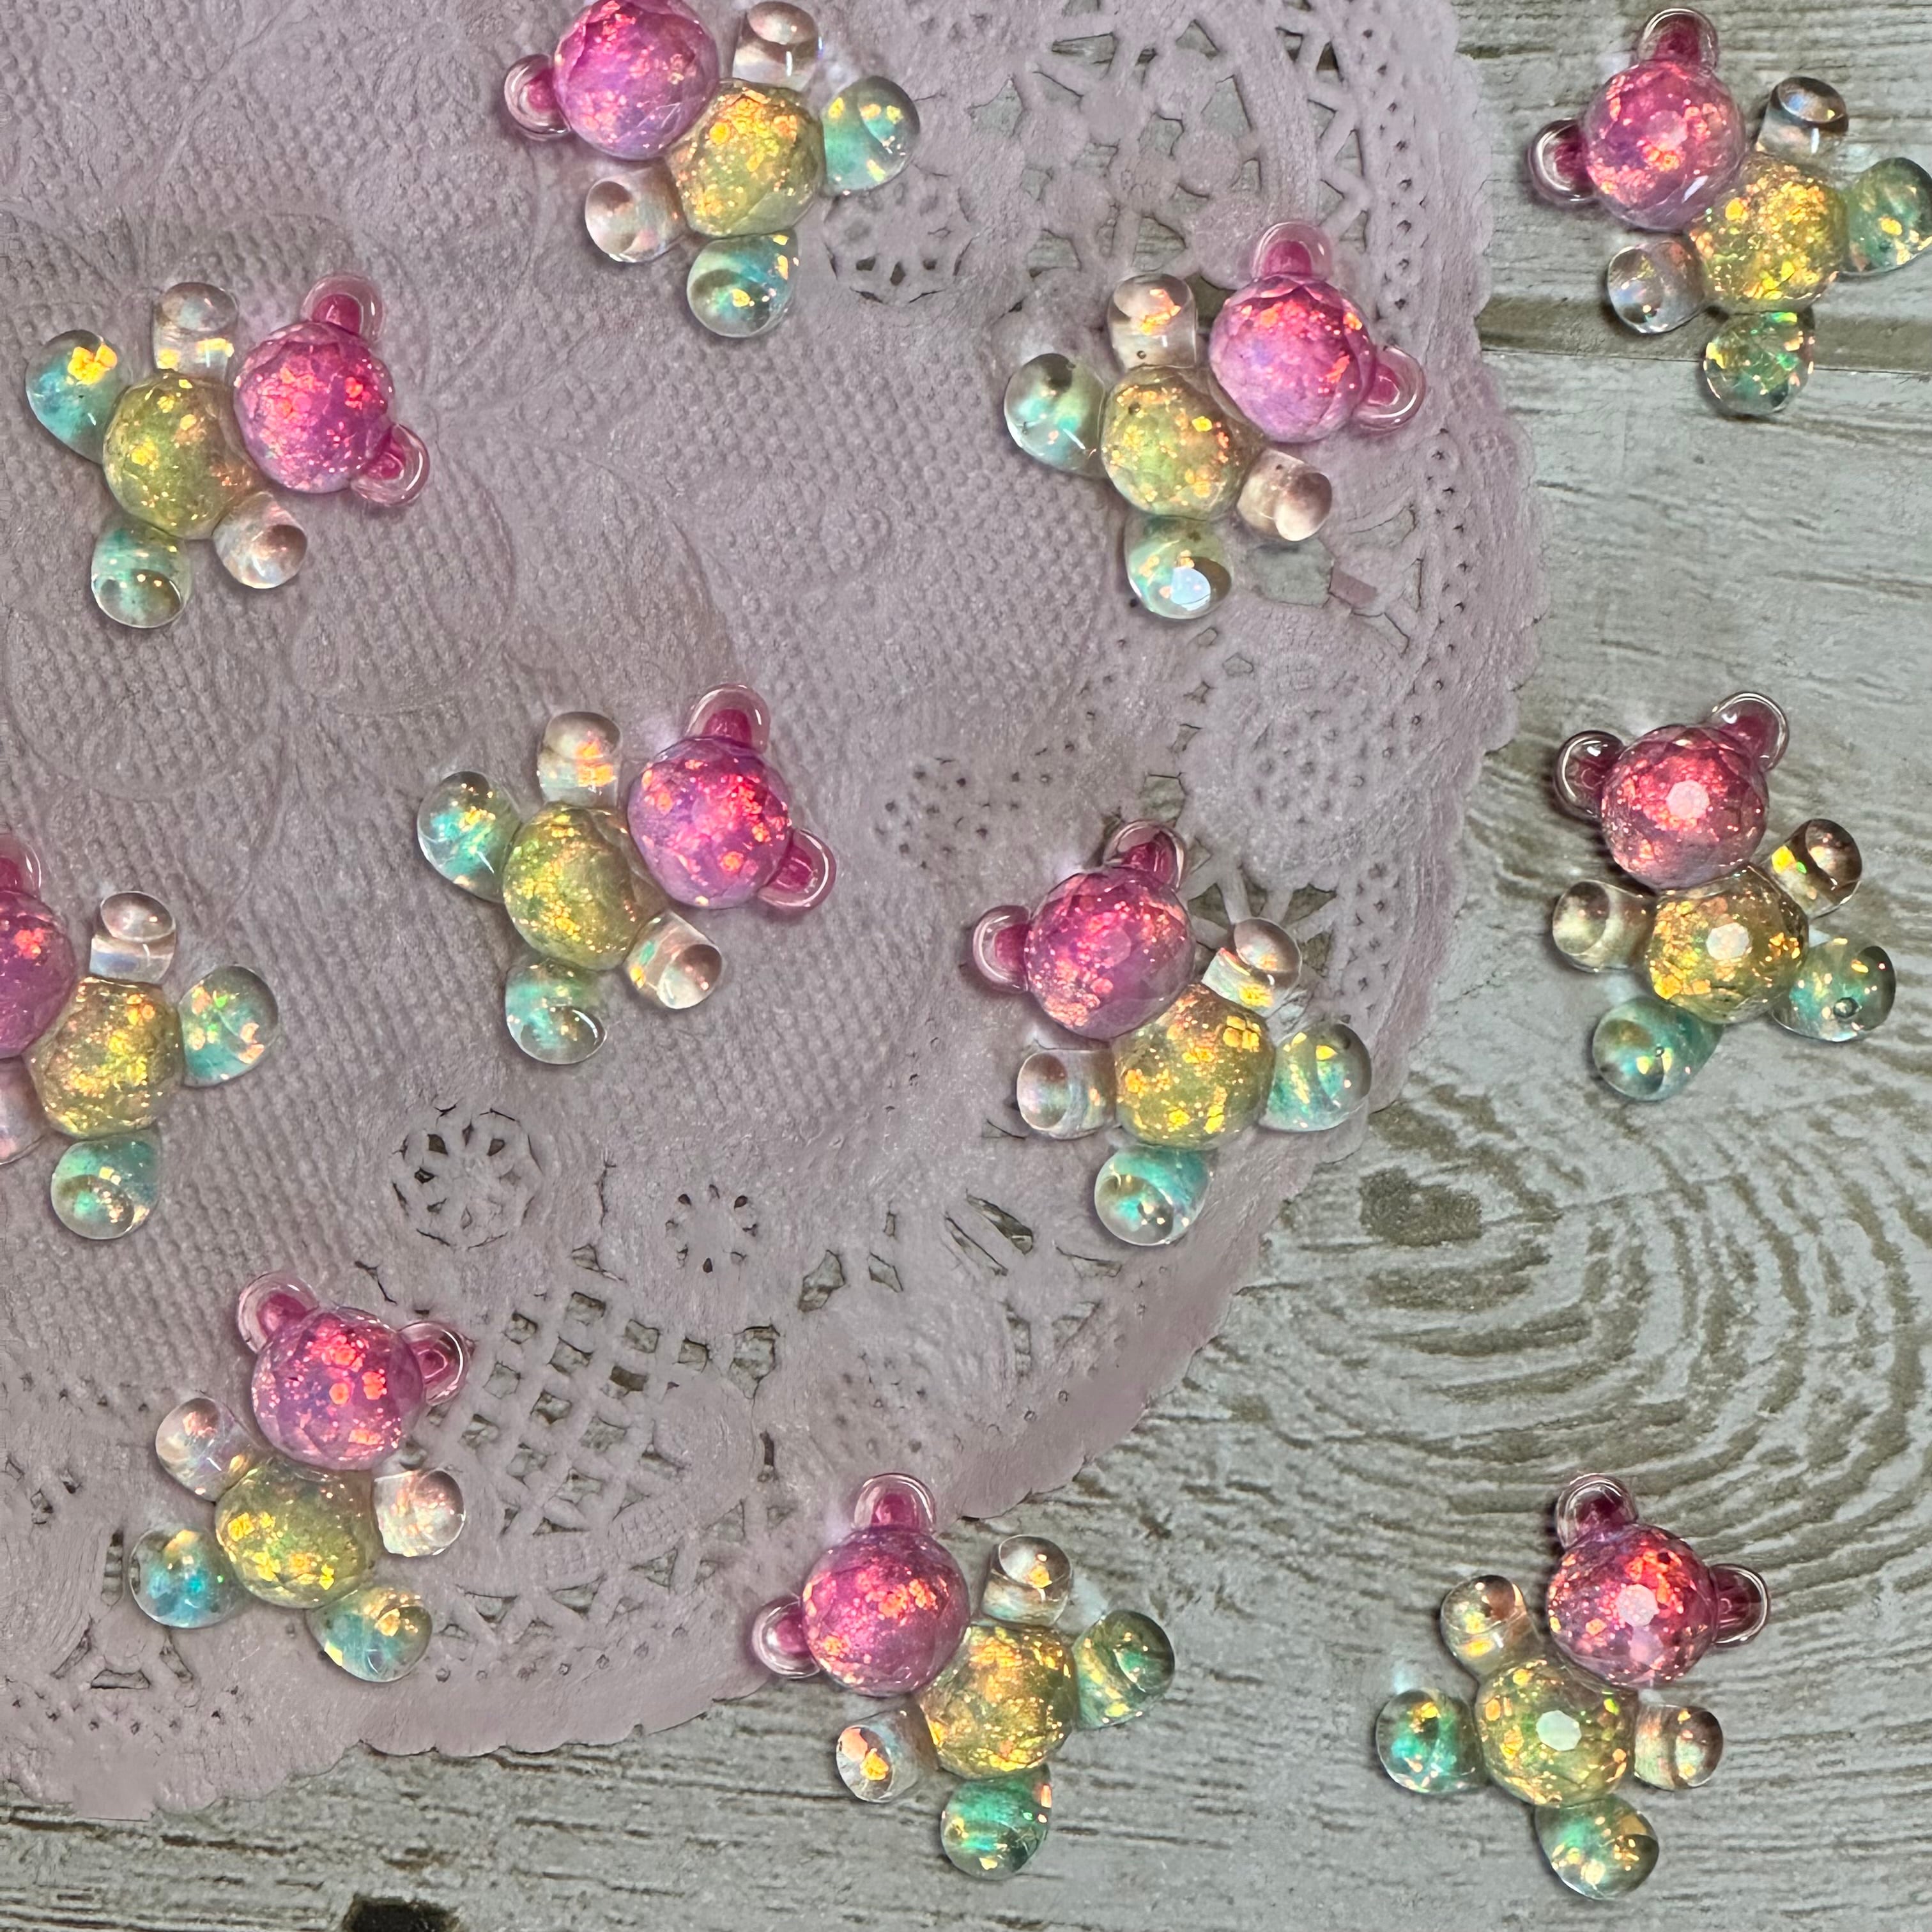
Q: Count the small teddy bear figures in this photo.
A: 11